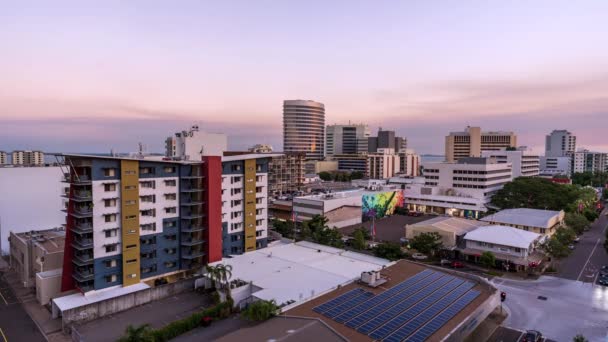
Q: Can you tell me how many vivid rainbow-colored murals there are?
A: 1